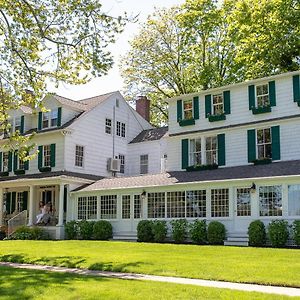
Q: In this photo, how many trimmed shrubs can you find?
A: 11